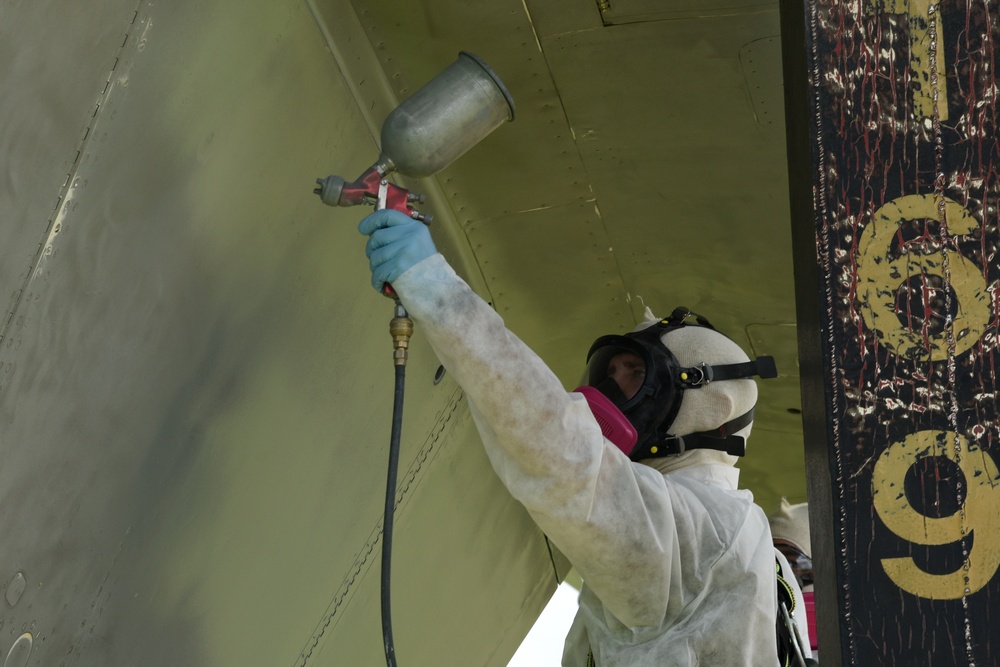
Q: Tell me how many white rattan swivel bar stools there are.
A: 0